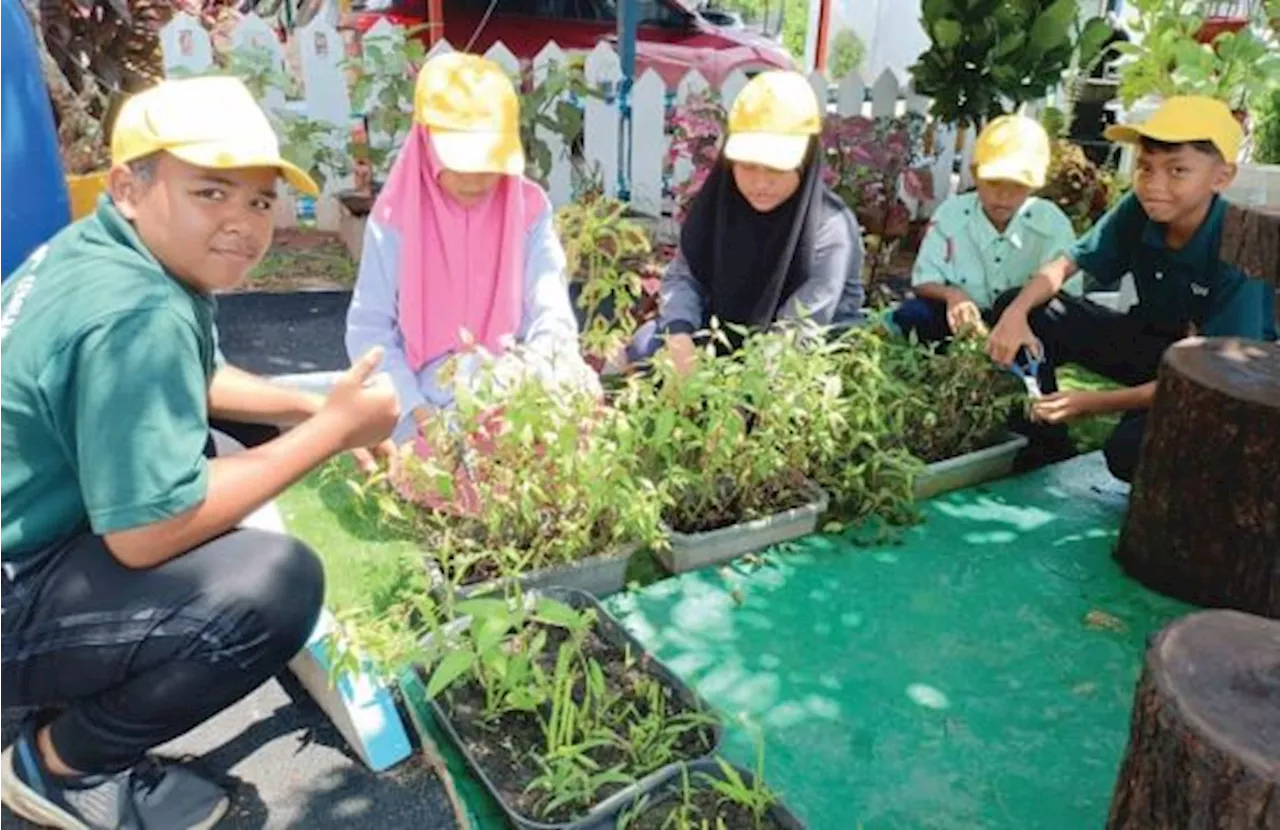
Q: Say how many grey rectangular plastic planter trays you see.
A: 5